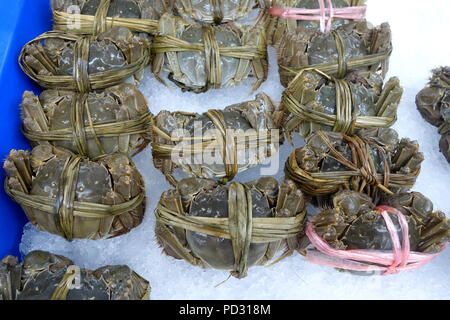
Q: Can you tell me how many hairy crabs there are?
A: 15